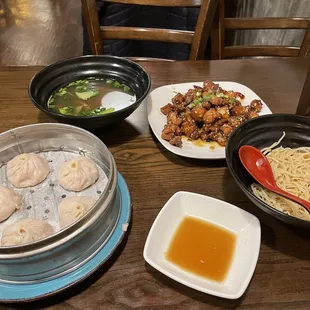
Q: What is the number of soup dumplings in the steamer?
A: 5